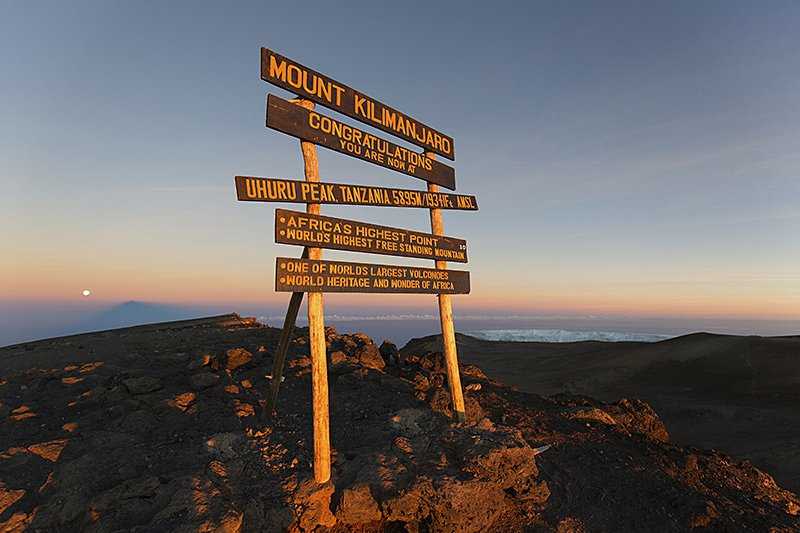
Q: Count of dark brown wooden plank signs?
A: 5